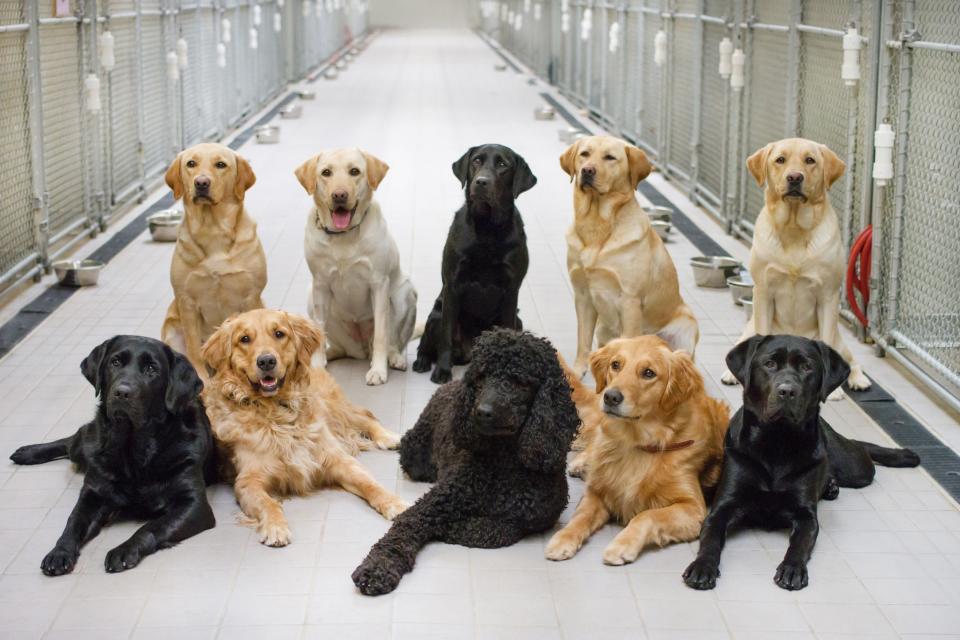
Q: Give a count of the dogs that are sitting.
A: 5